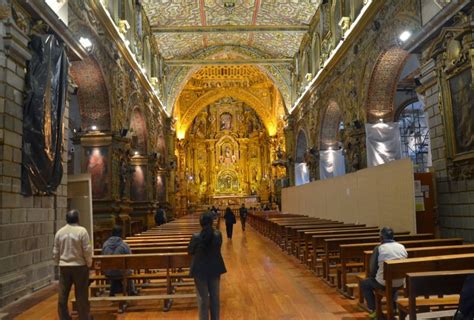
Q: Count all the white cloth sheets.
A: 3